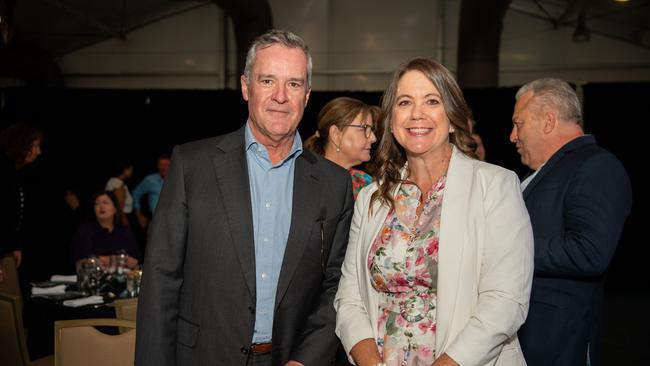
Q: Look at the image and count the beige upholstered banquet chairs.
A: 4